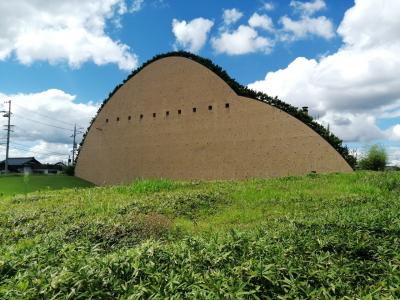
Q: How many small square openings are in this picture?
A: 10